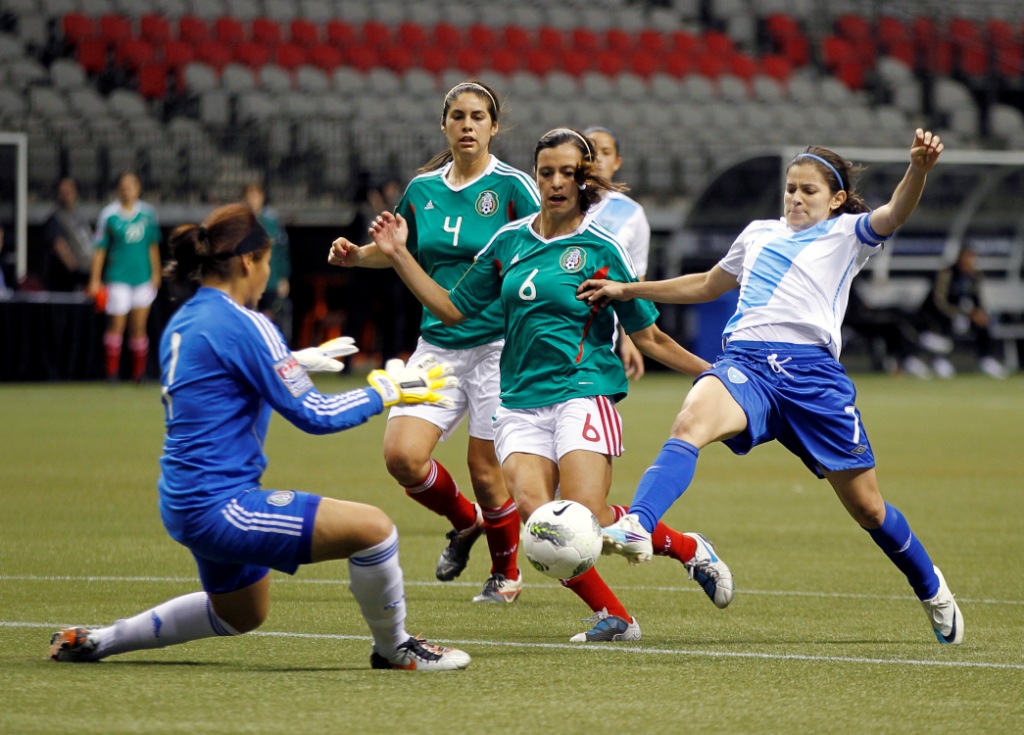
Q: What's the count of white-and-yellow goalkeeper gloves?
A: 2